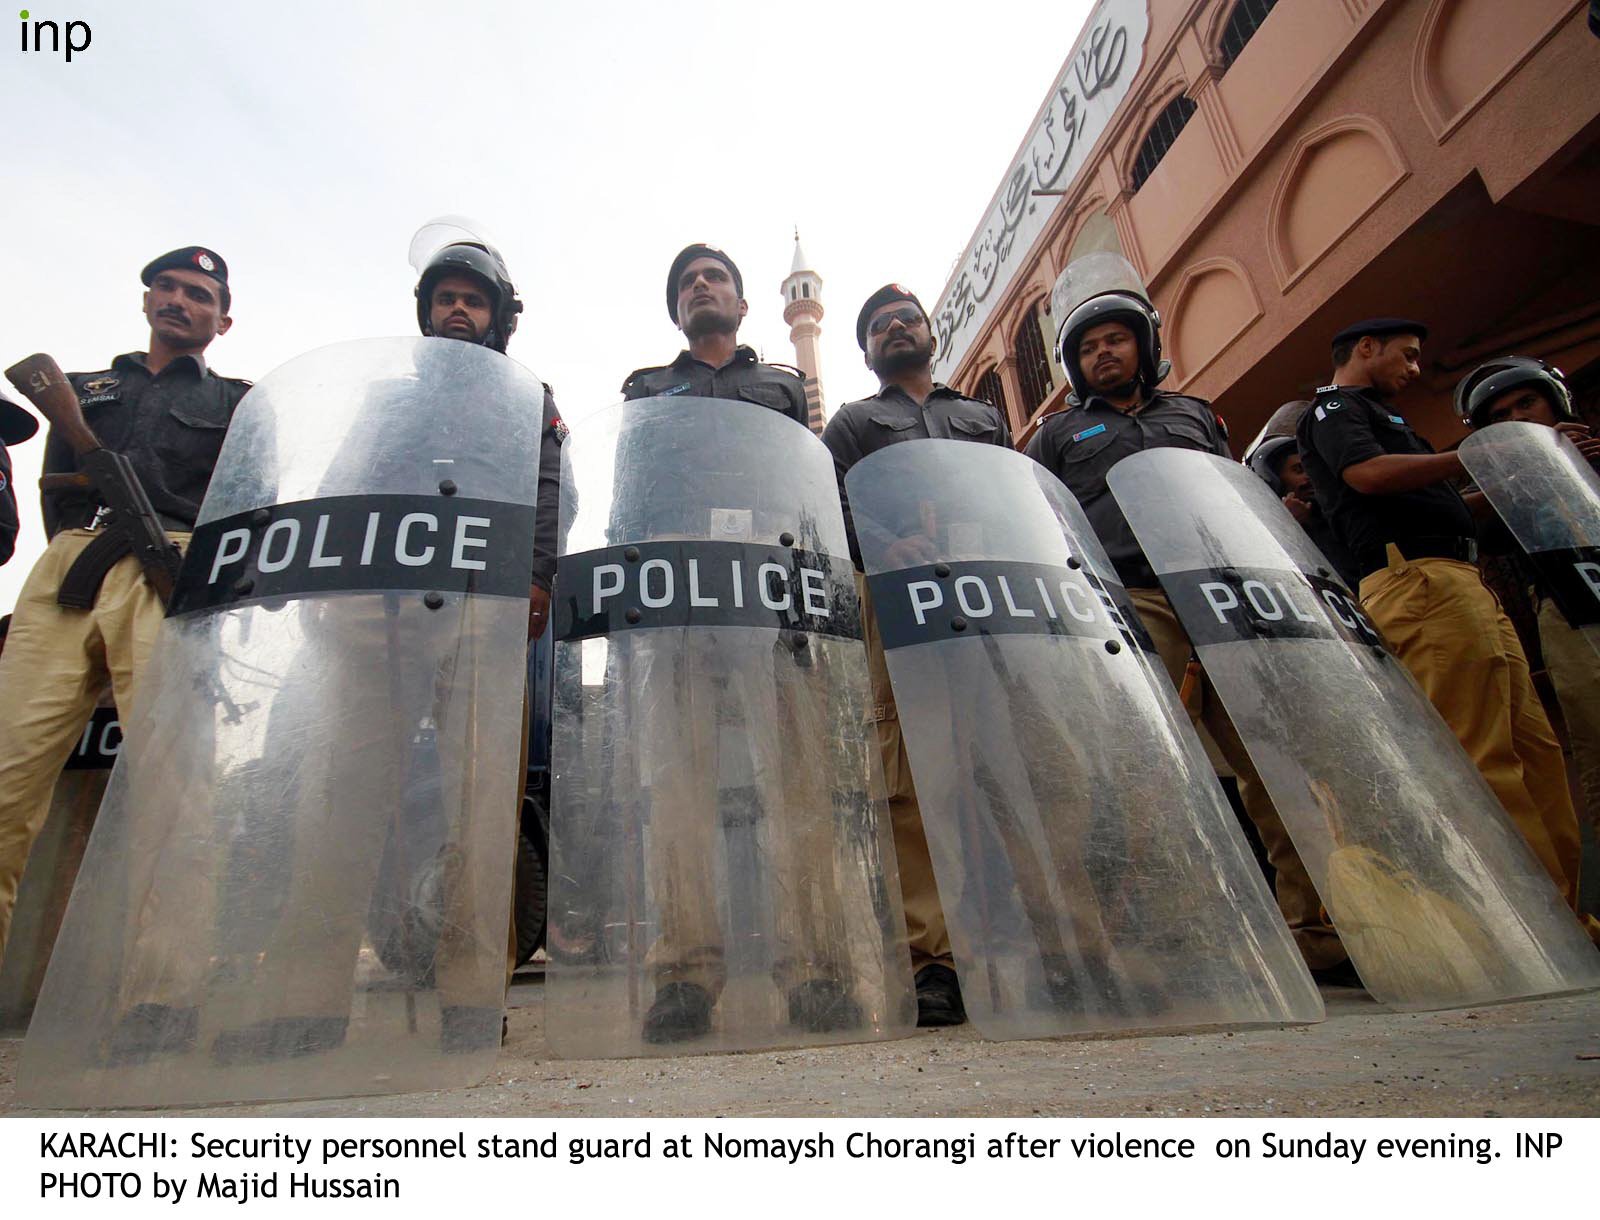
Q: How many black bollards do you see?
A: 0